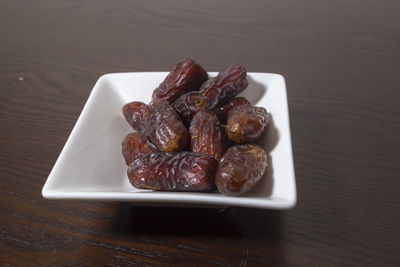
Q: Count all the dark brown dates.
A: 11